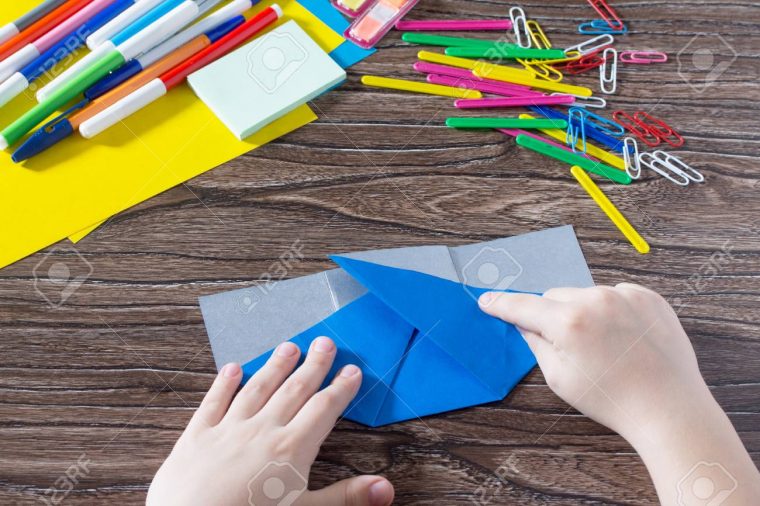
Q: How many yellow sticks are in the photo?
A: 5